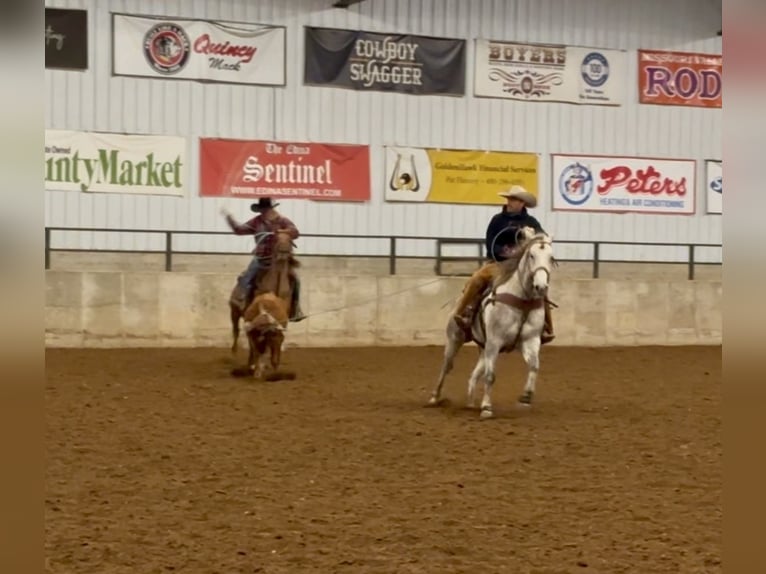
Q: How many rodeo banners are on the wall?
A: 10